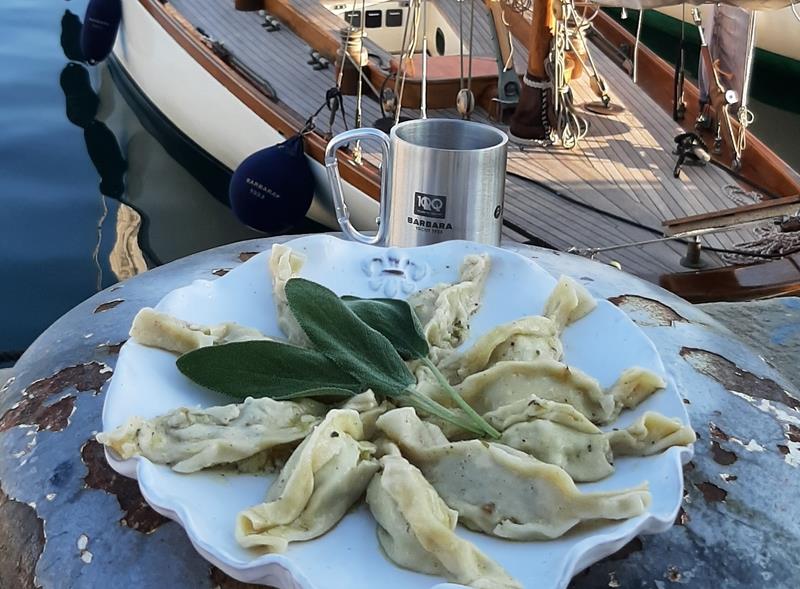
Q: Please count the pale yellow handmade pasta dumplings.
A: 10